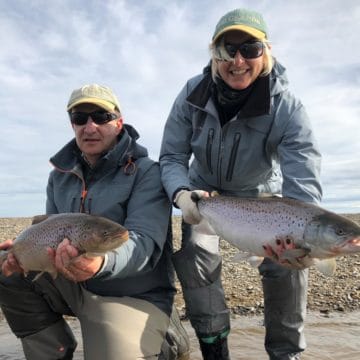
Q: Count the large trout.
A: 2